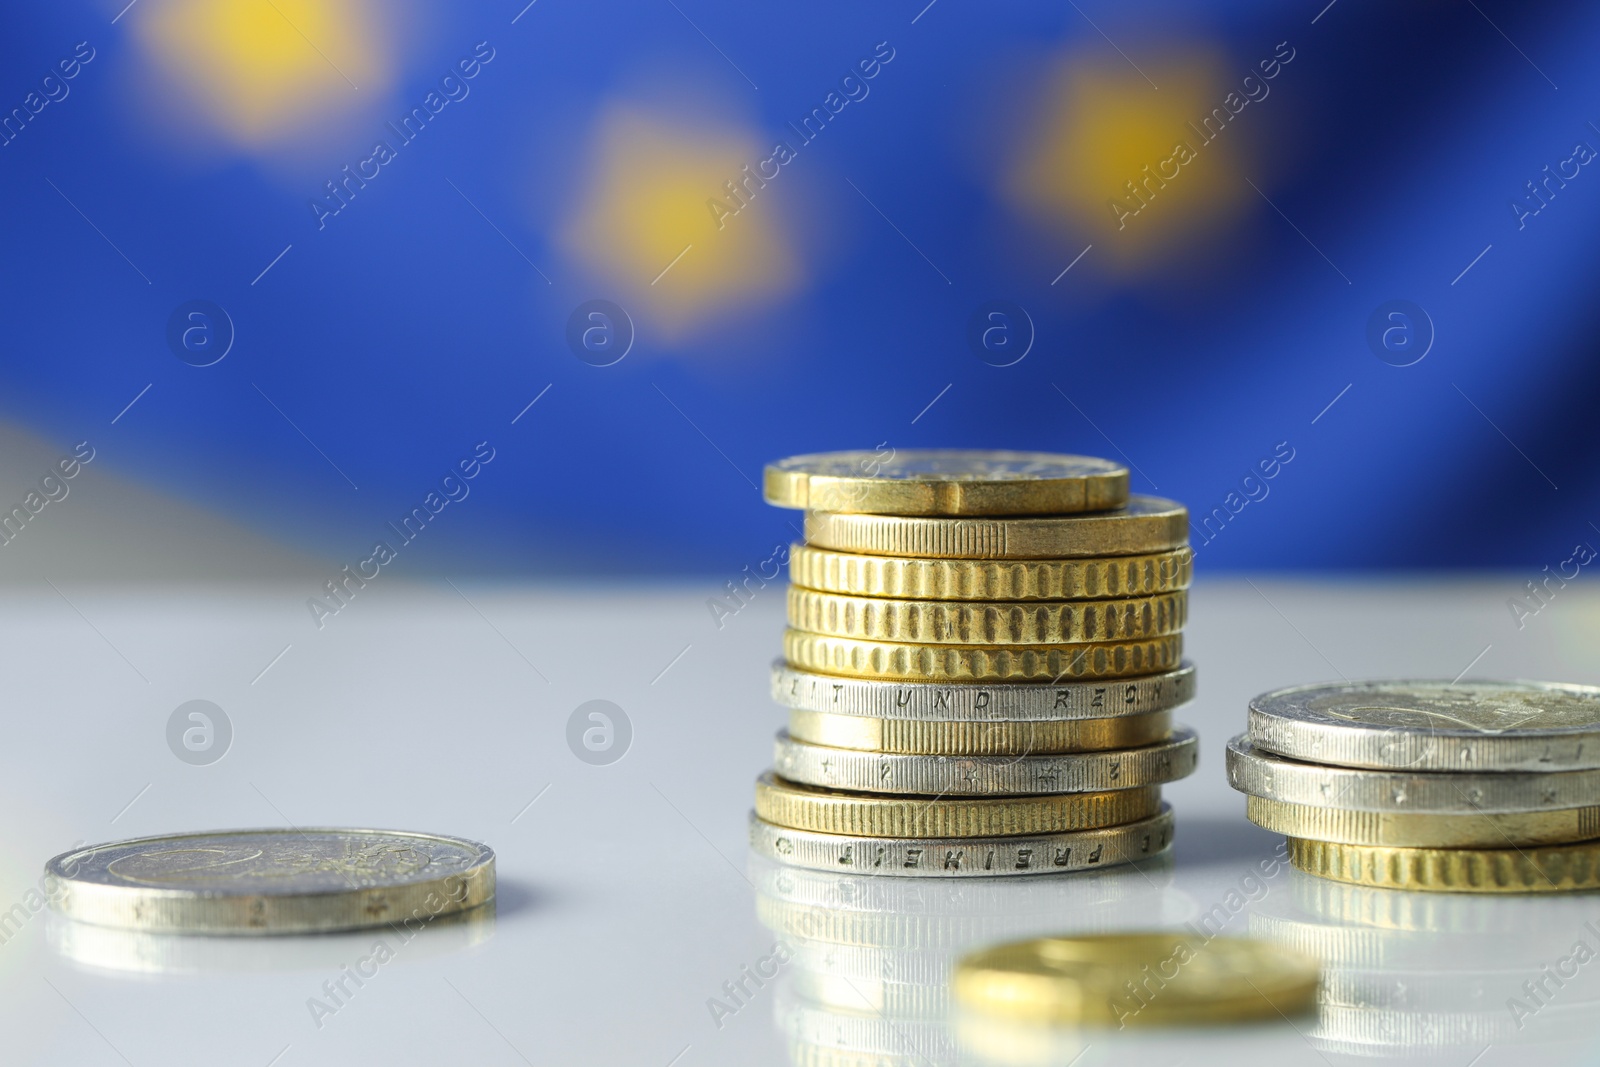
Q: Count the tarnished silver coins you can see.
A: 6